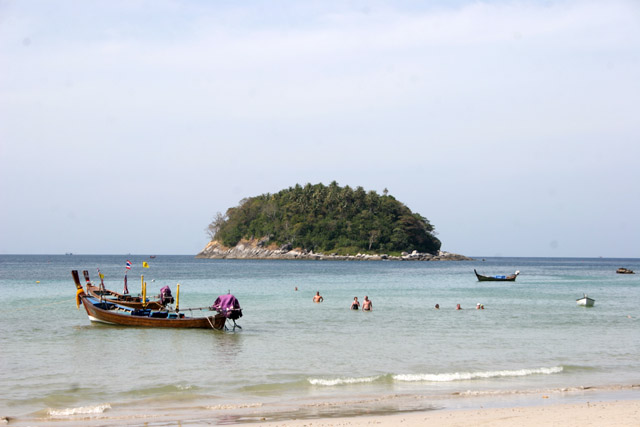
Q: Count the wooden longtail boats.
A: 3